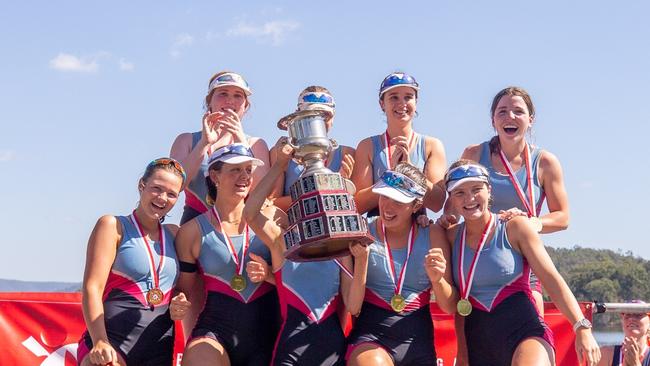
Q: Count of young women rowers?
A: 9